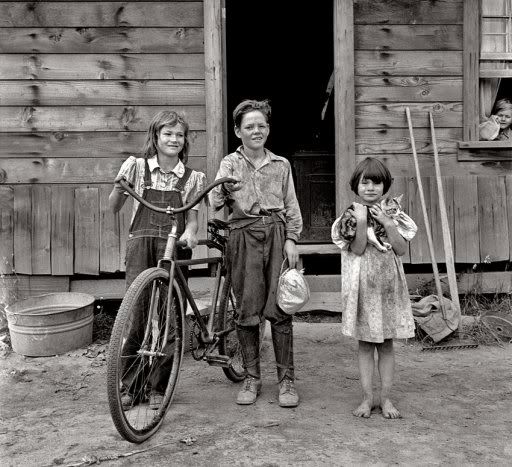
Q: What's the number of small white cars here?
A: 0